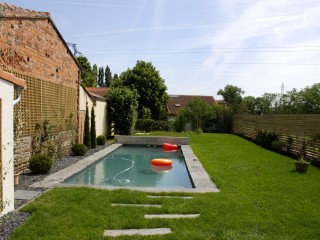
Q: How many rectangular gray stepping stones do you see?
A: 4